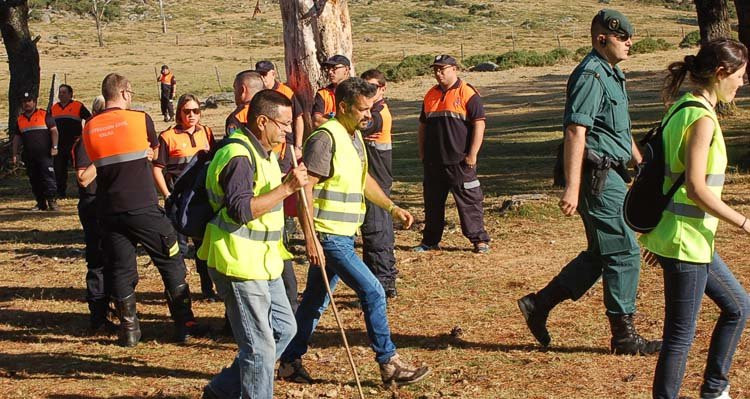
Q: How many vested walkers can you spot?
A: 3